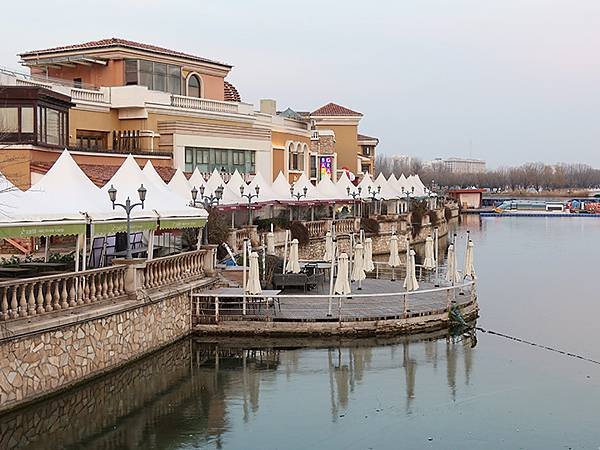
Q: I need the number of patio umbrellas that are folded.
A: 12